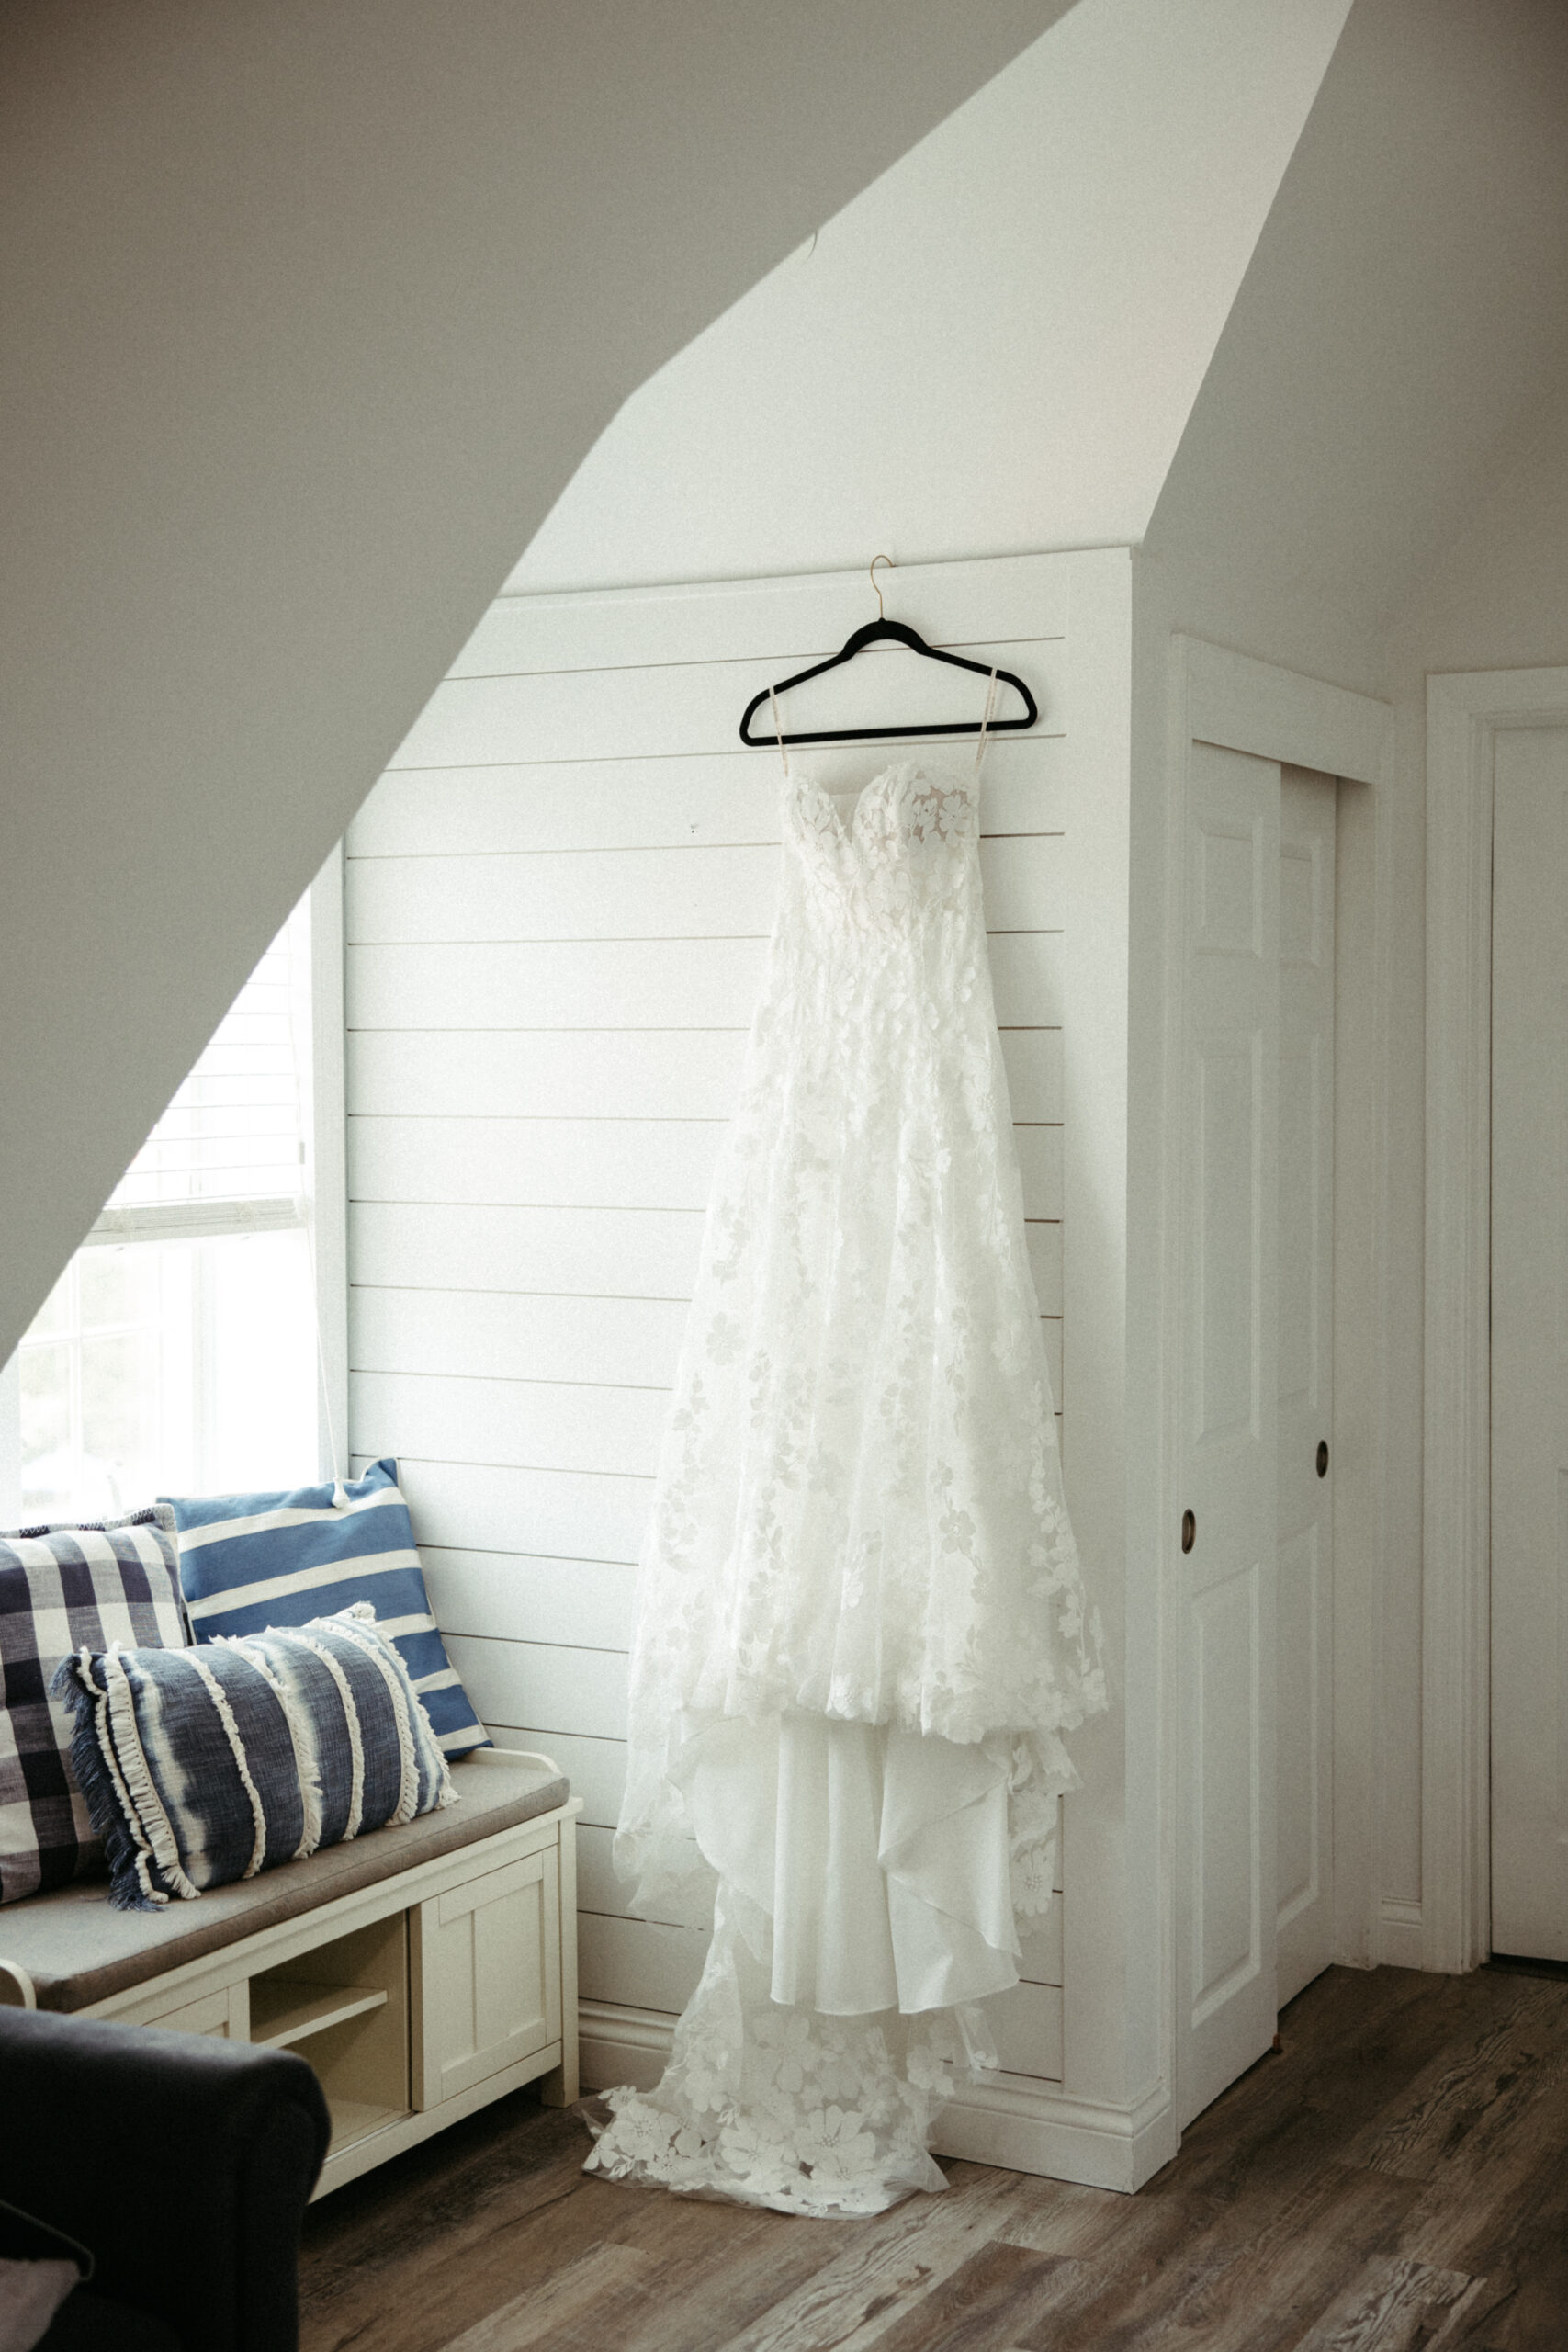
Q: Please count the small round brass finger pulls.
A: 2